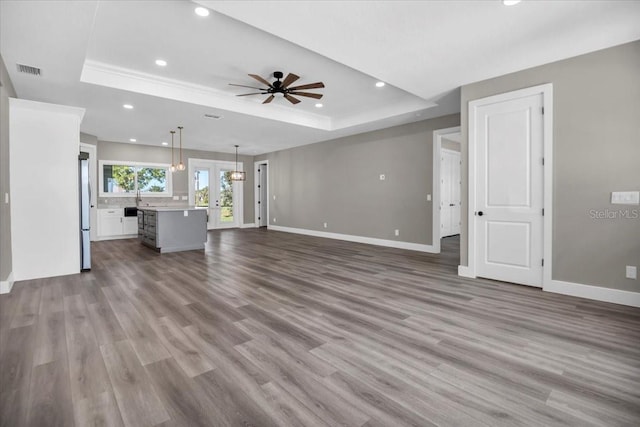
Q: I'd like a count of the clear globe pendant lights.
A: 2